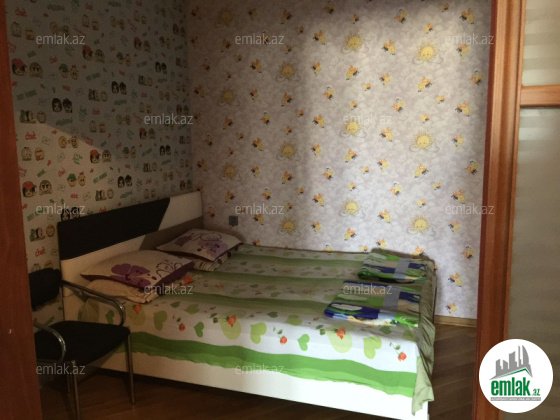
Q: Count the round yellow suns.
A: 12